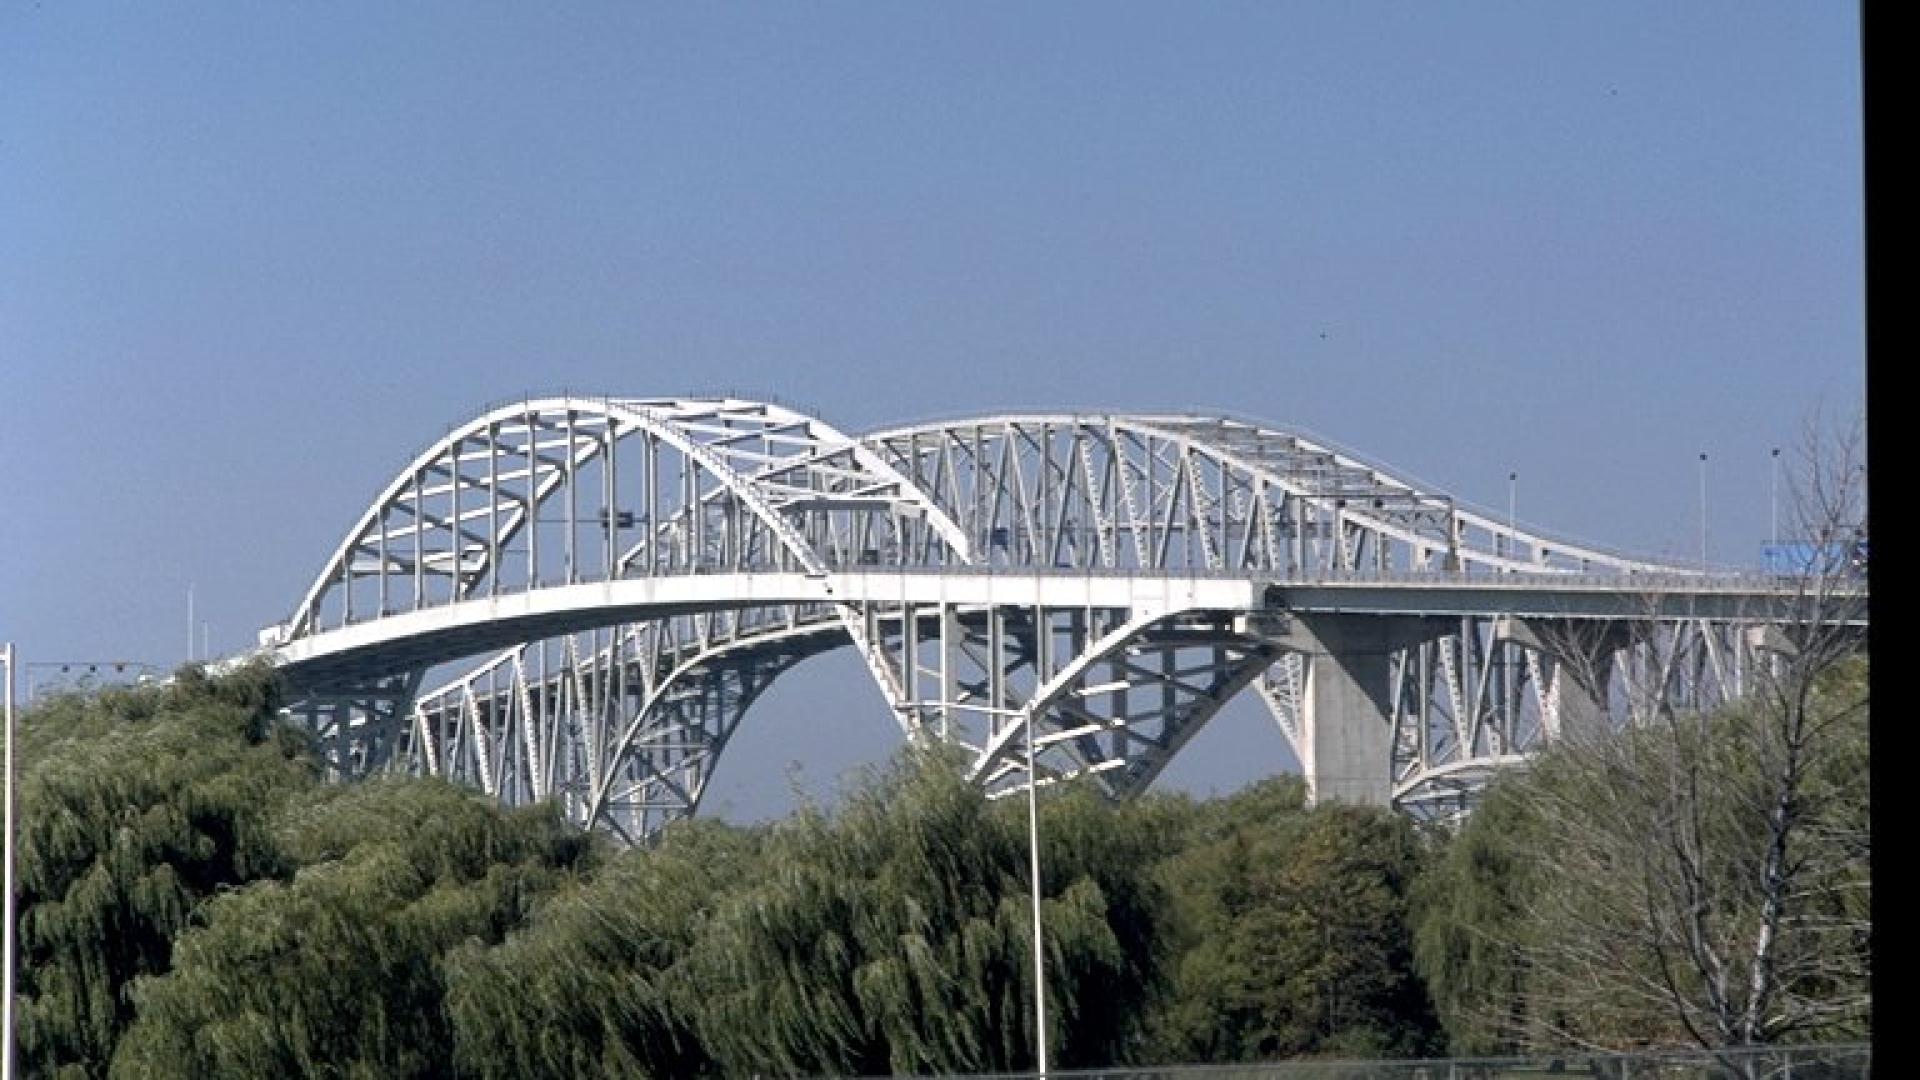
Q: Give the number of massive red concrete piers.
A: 0